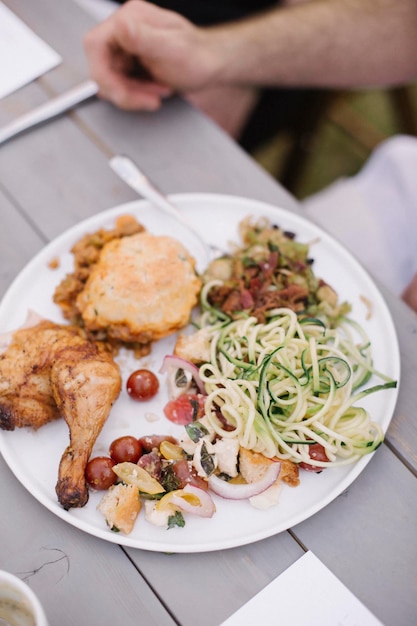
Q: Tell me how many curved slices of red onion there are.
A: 3